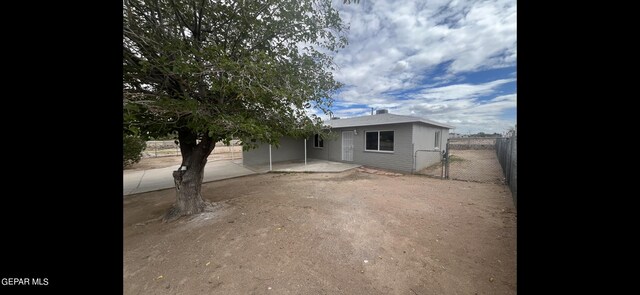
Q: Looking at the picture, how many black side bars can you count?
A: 2